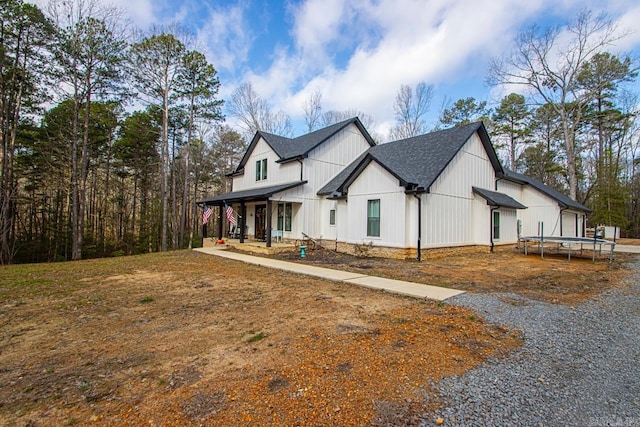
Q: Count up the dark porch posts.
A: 4